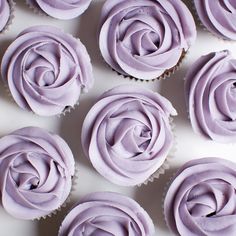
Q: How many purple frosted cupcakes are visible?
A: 10